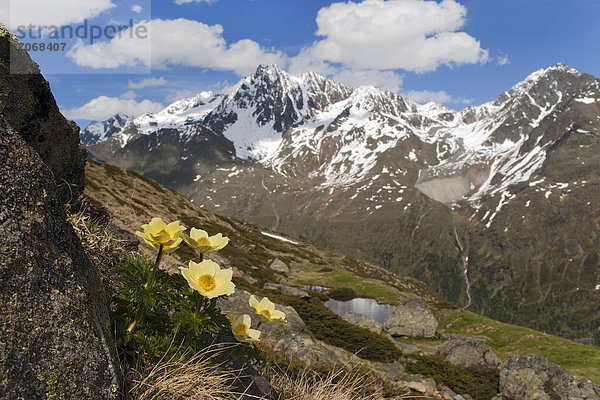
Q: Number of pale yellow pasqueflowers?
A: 5